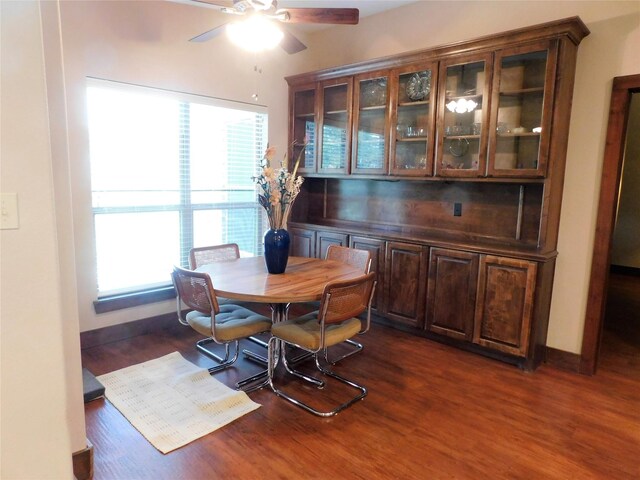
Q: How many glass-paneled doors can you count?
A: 6